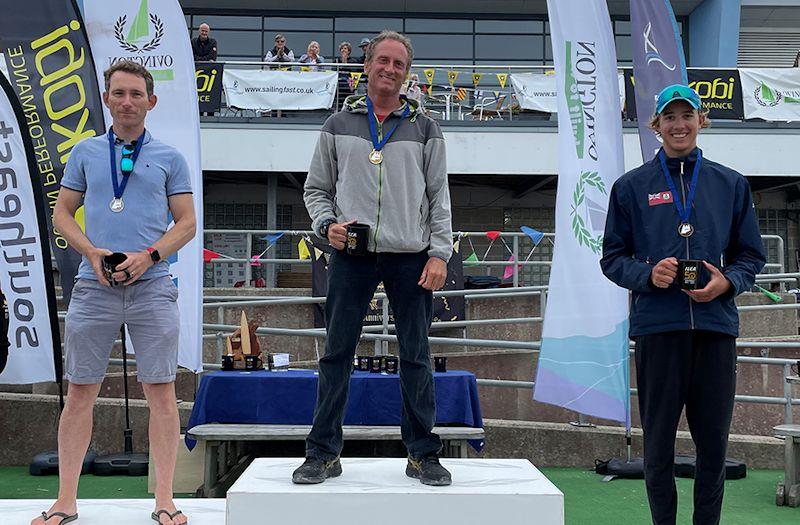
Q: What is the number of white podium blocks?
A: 2